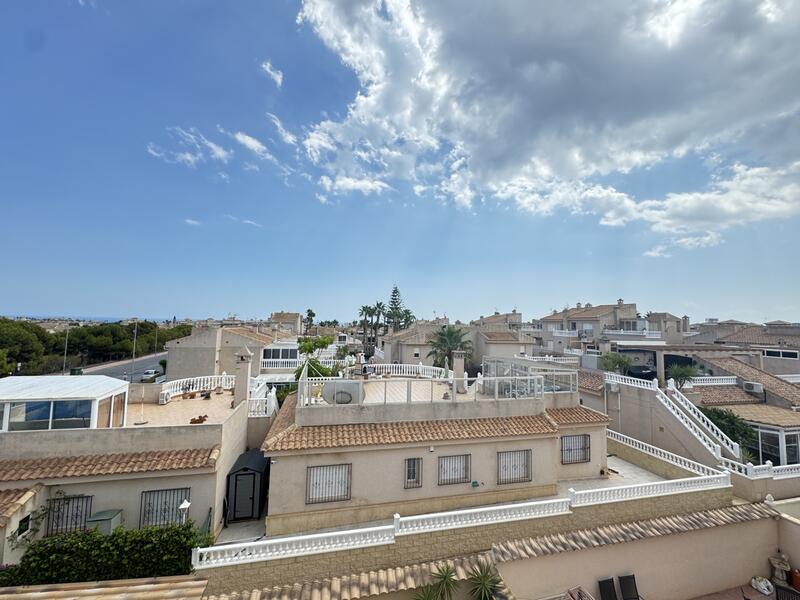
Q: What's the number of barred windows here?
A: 7